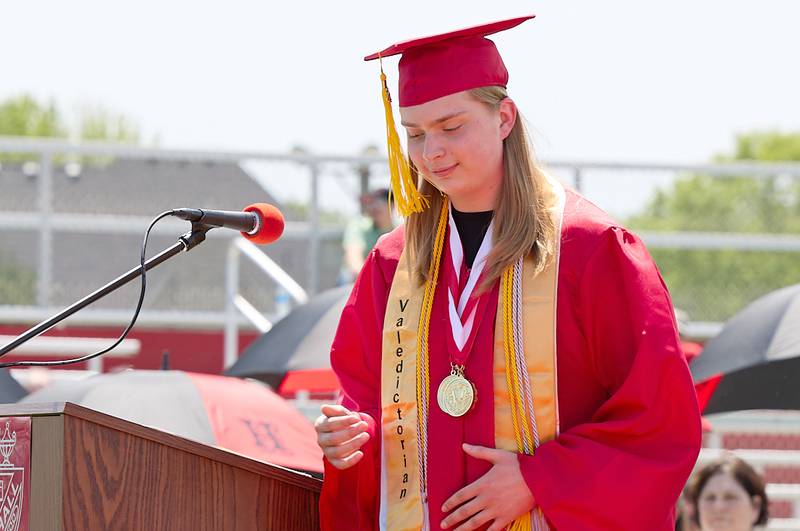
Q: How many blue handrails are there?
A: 0